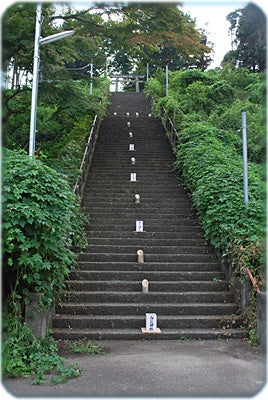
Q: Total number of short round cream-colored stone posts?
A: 10